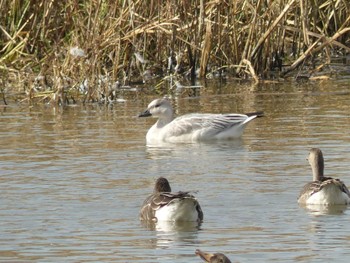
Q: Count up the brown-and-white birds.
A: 2